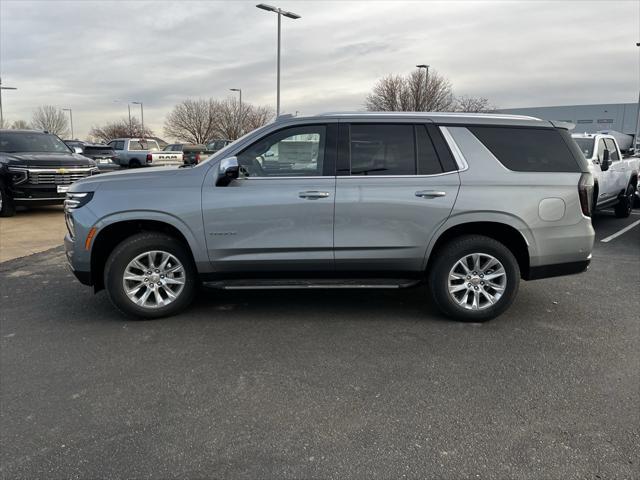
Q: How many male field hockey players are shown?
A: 0